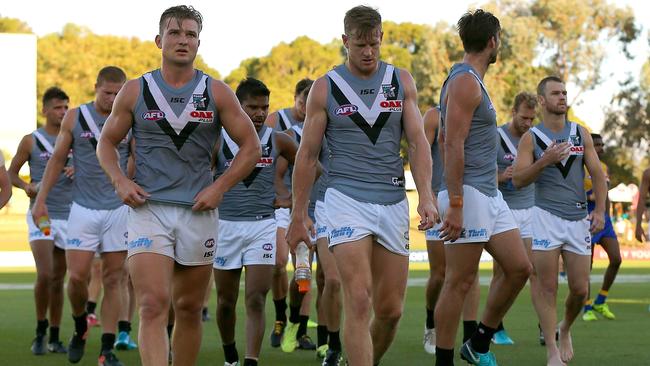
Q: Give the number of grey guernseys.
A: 11